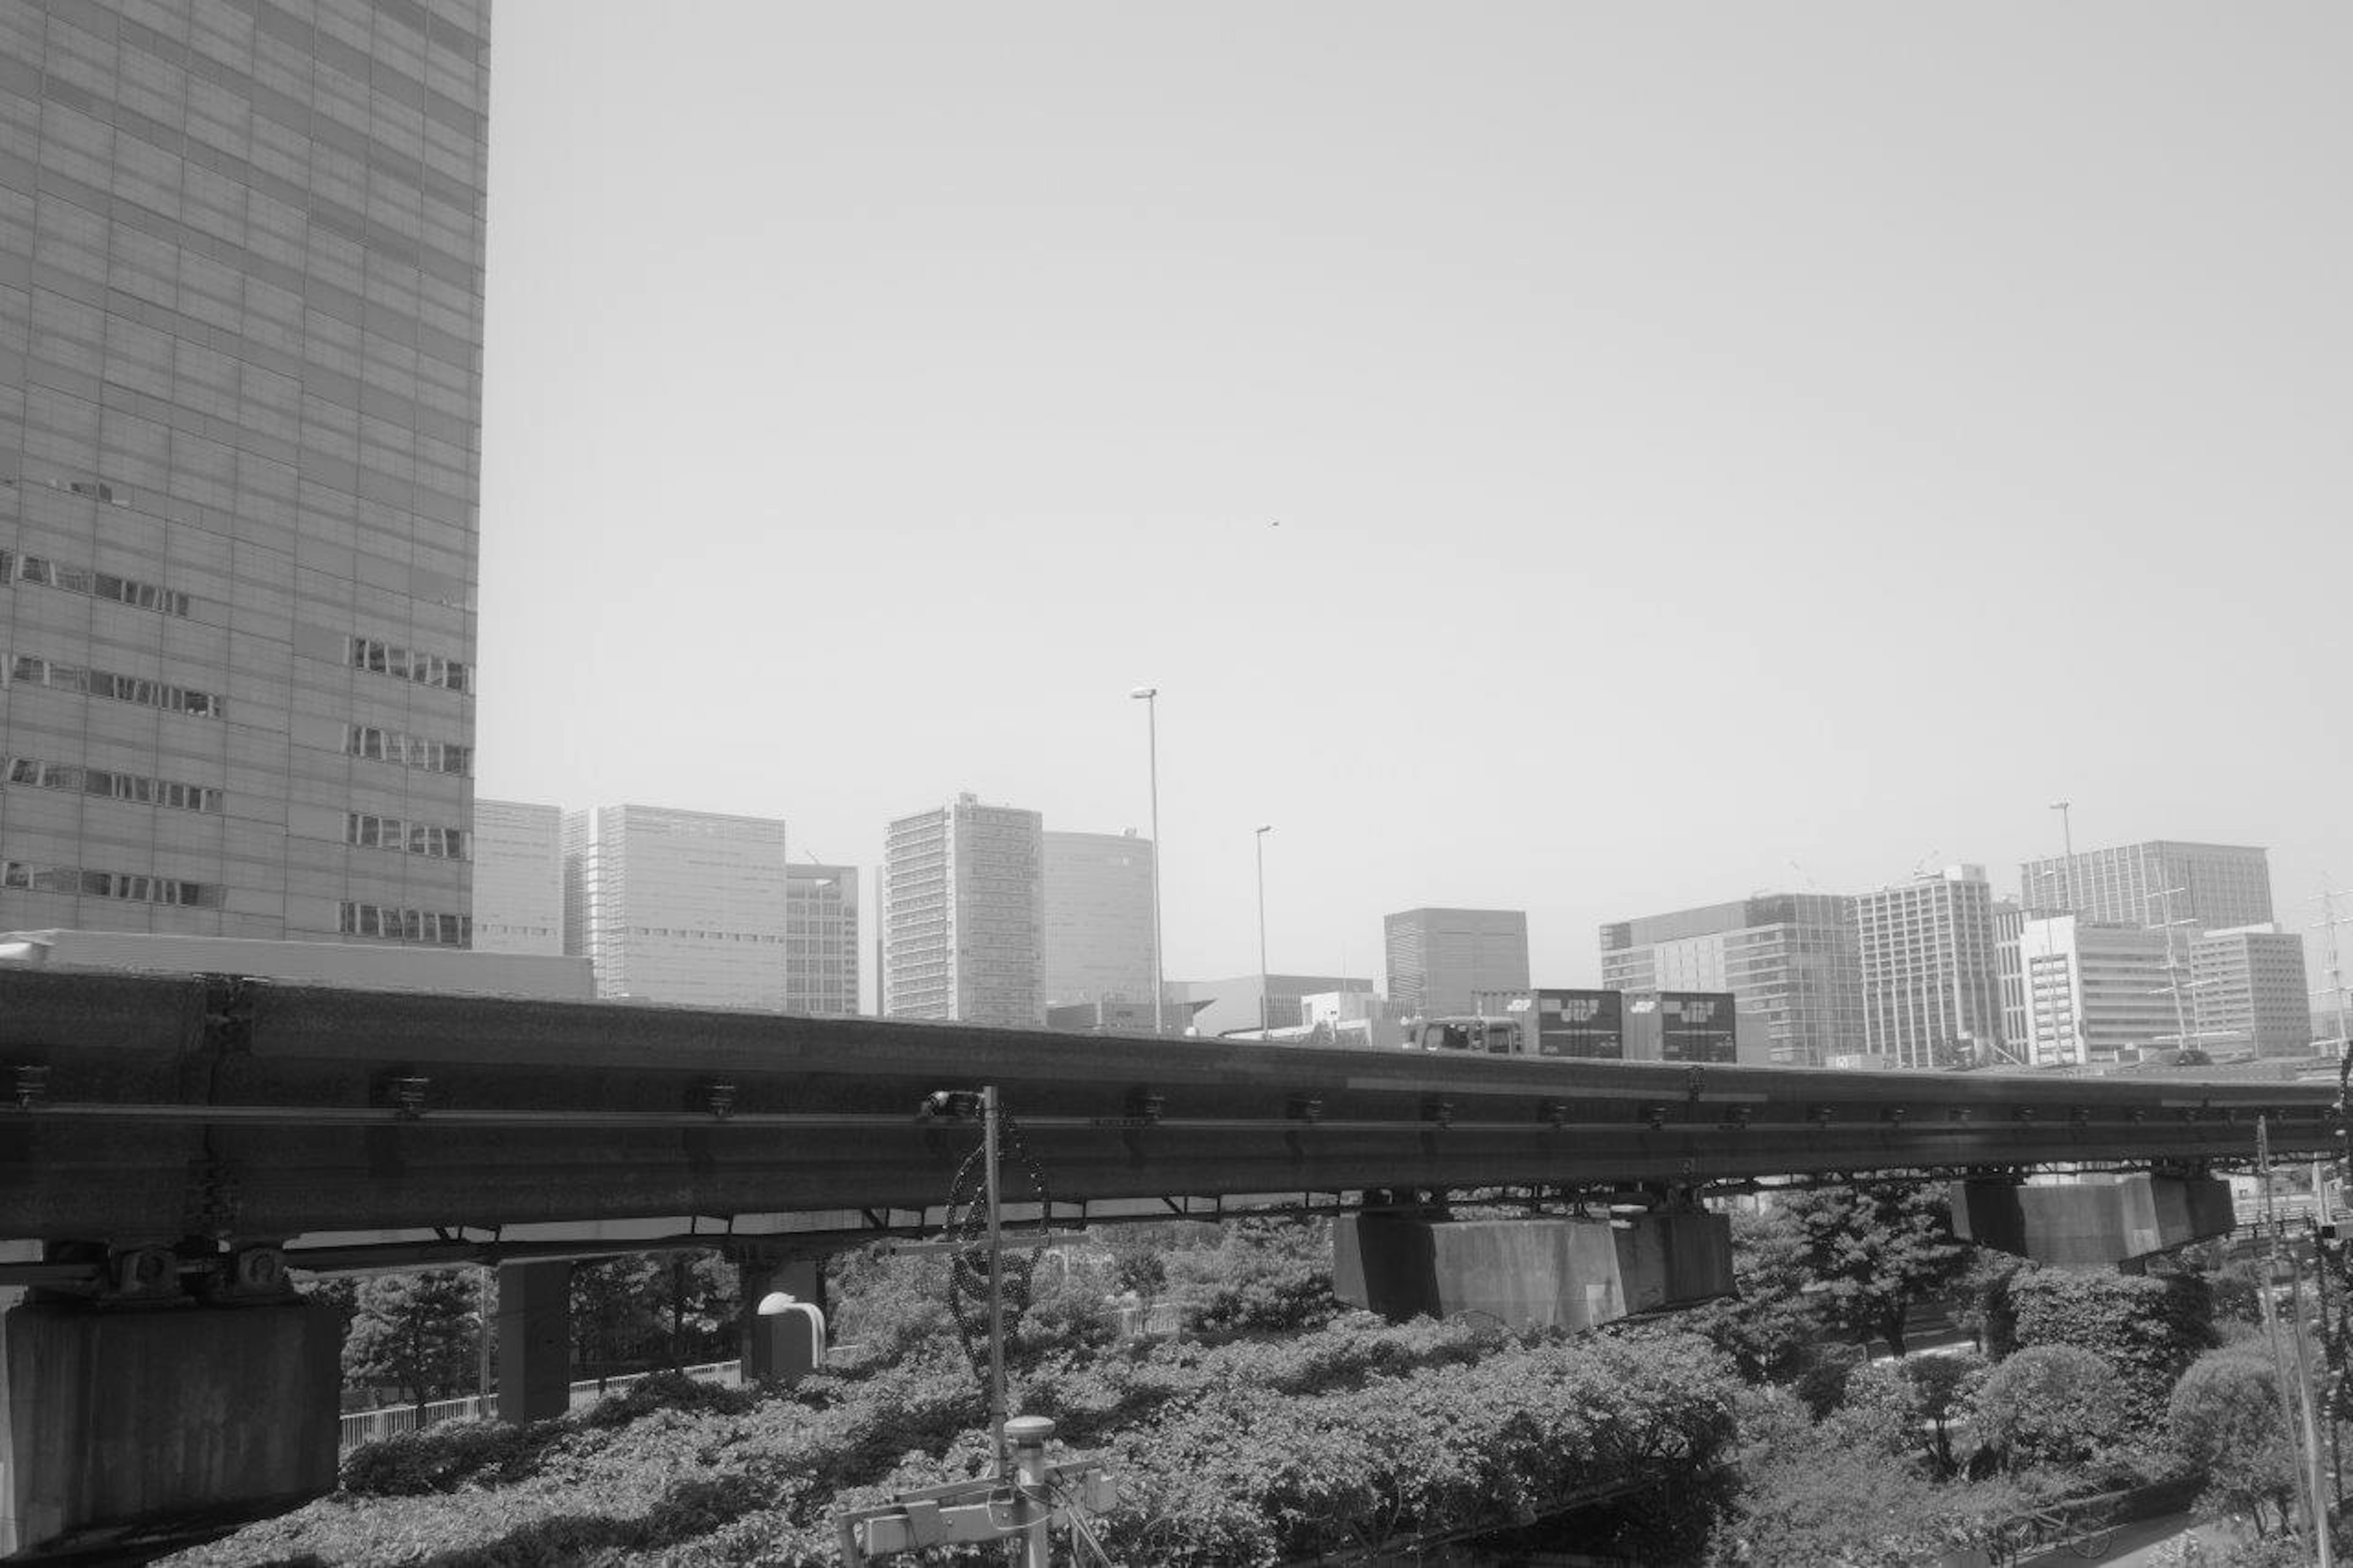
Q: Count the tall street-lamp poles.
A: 3